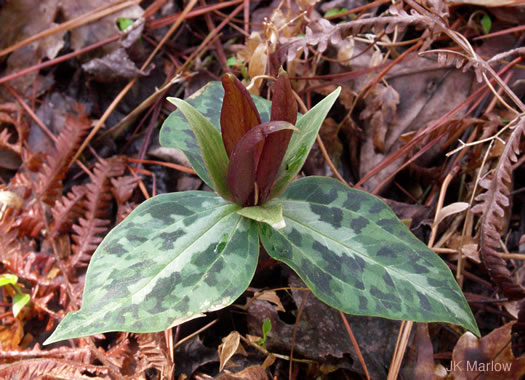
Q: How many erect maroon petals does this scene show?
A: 3